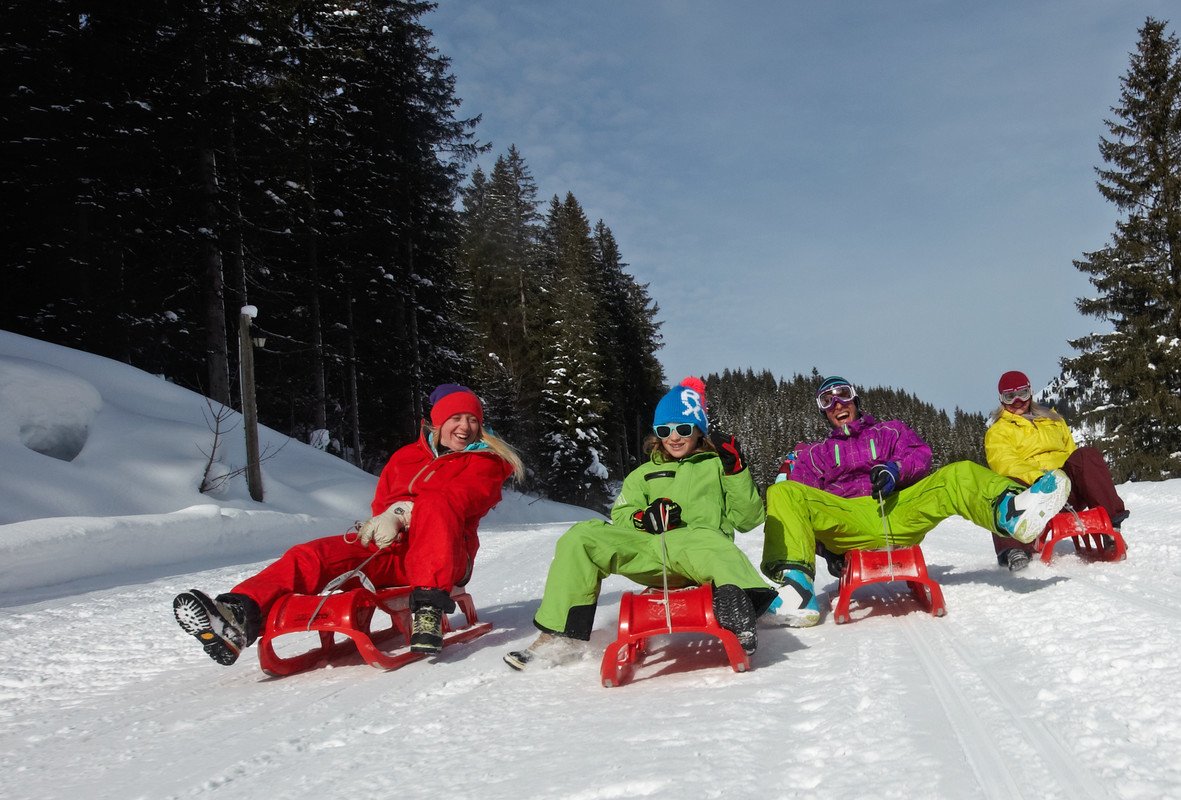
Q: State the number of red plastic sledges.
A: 4